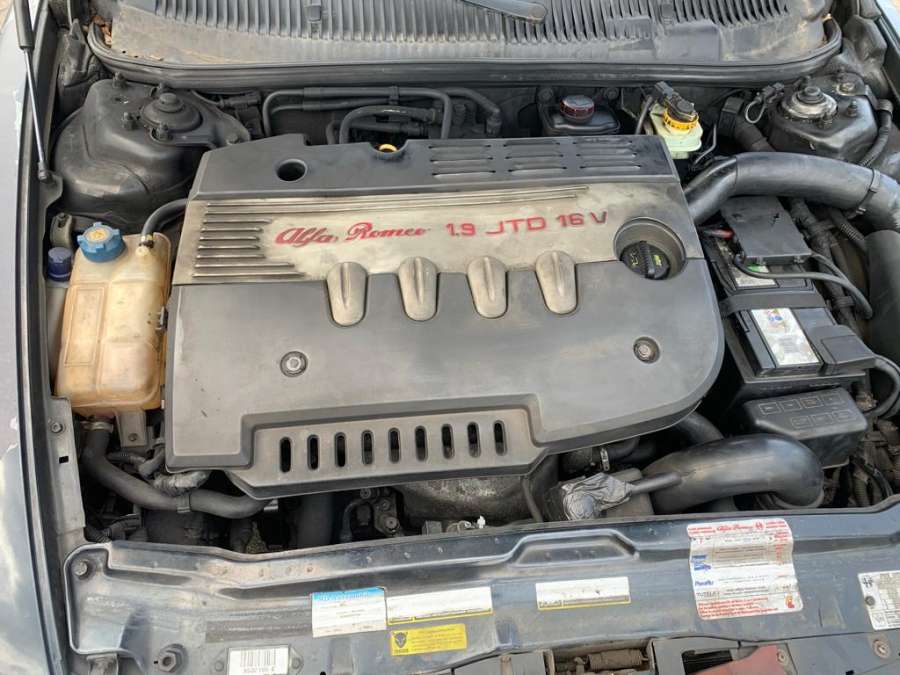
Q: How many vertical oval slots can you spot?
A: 9